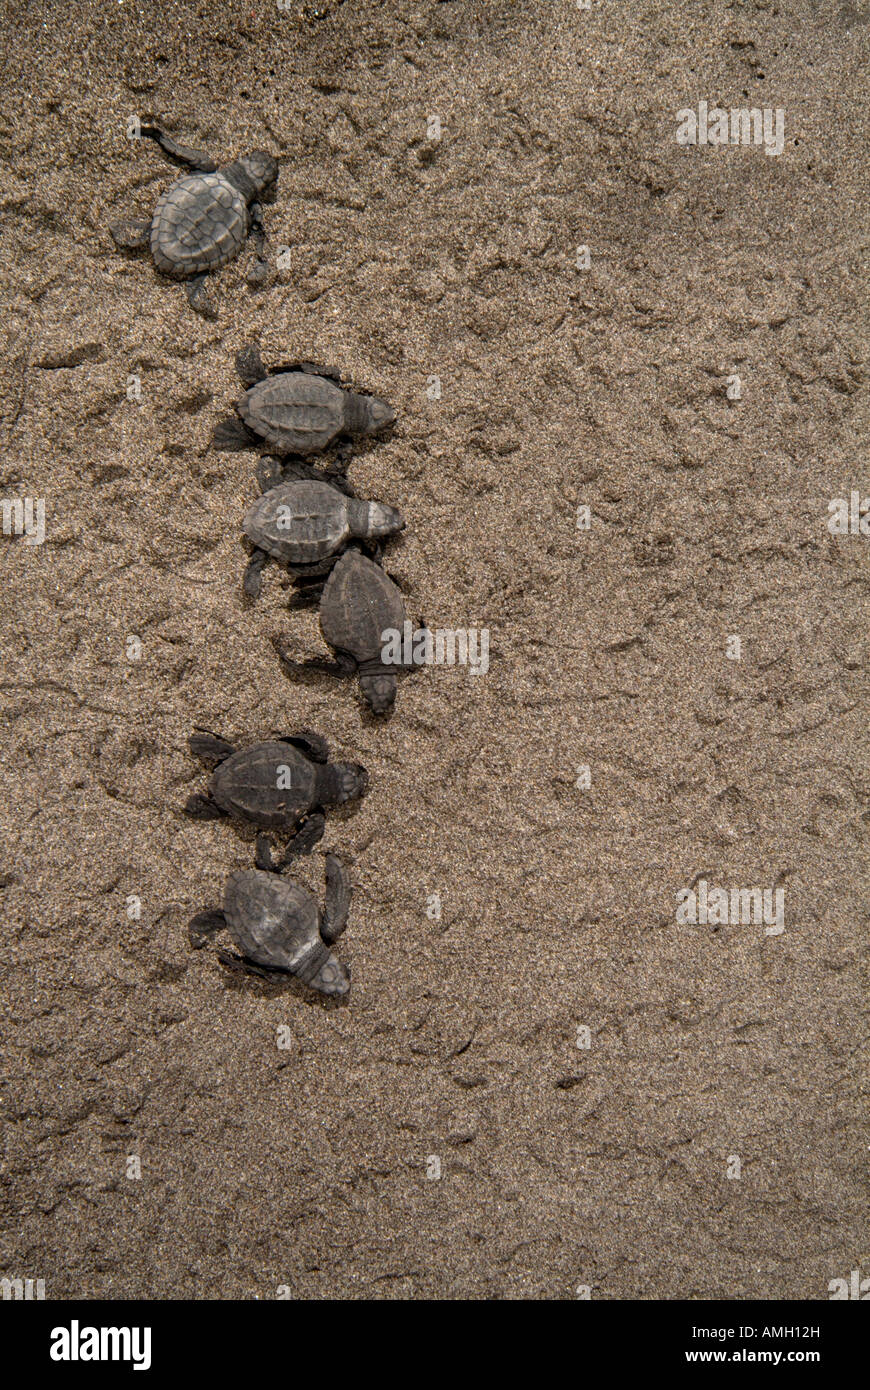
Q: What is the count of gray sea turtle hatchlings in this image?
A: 6